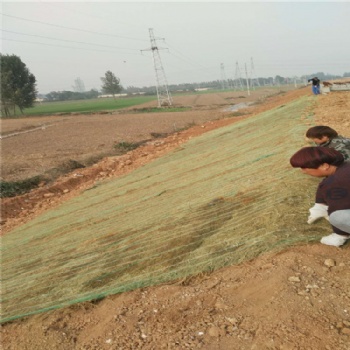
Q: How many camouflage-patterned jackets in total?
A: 1